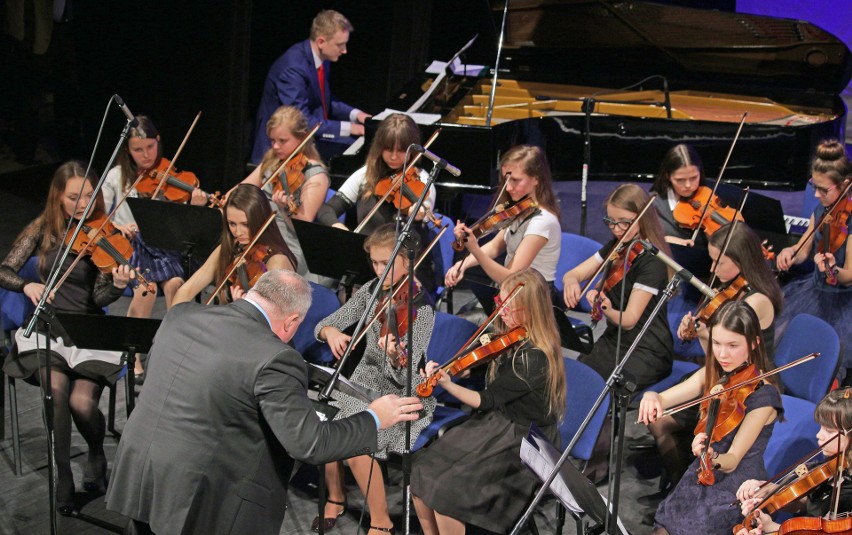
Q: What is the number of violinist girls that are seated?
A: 14